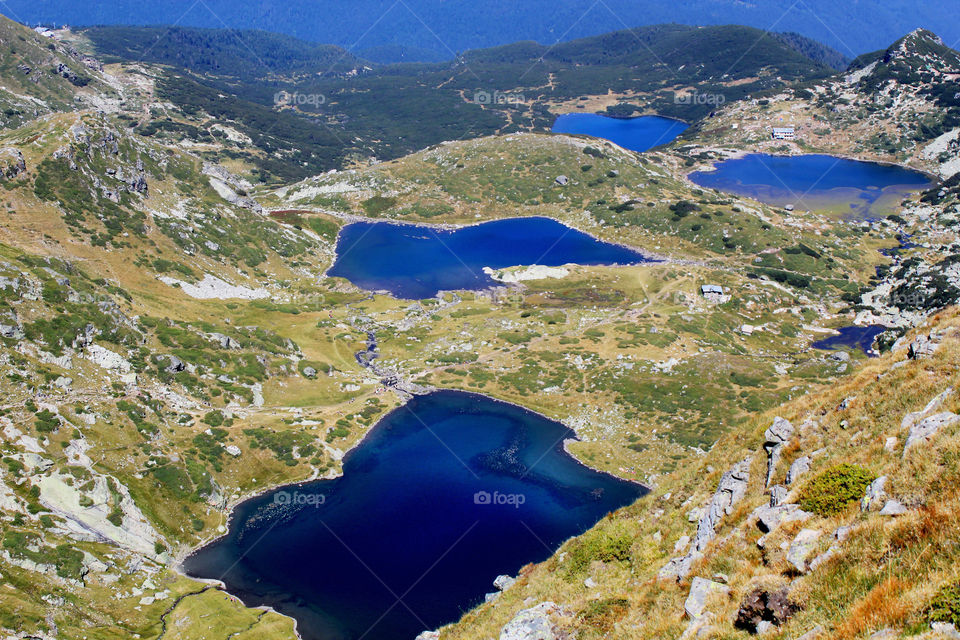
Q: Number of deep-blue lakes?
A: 5